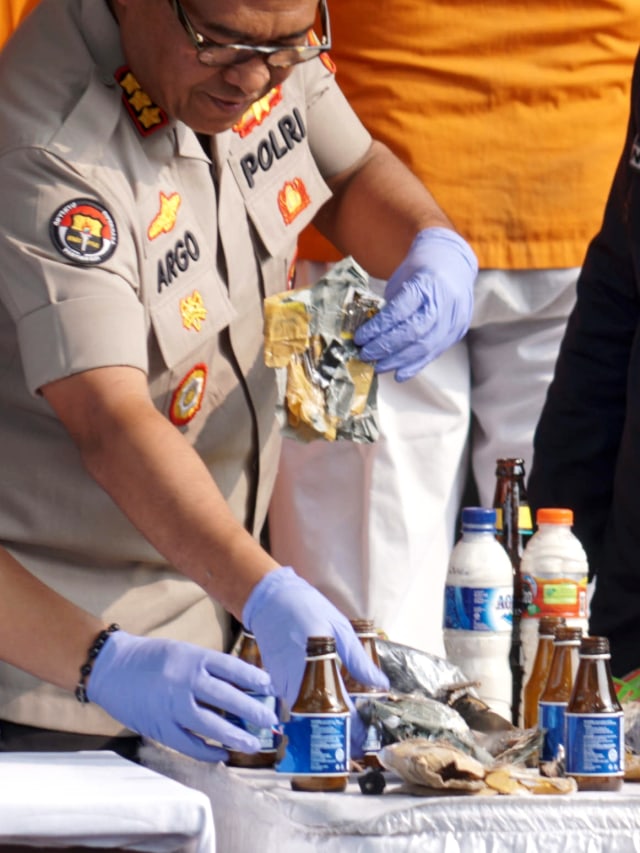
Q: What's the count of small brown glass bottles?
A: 6